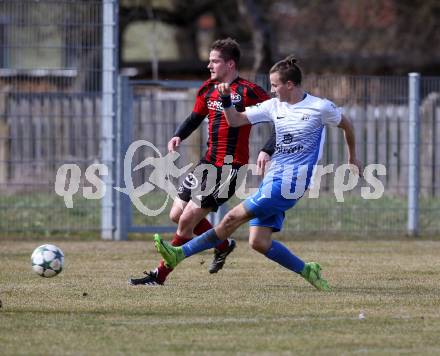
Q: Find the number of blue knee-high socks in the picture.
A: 2